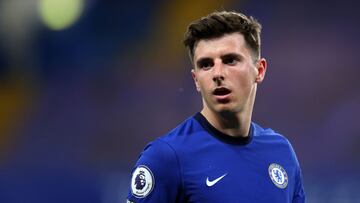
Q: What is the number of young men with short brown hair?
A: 1